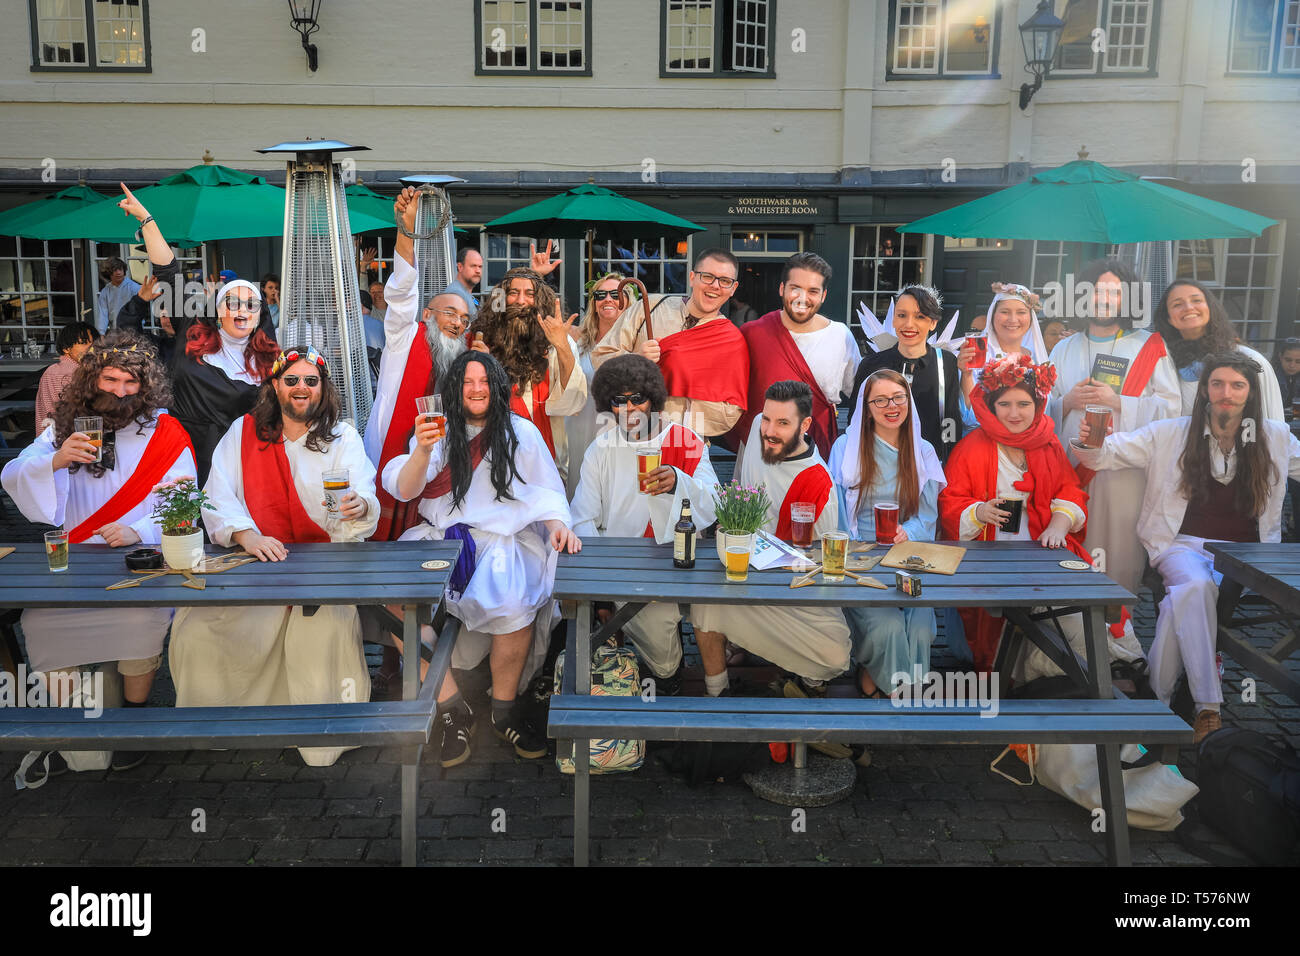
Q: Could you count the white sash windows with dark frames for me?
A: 6